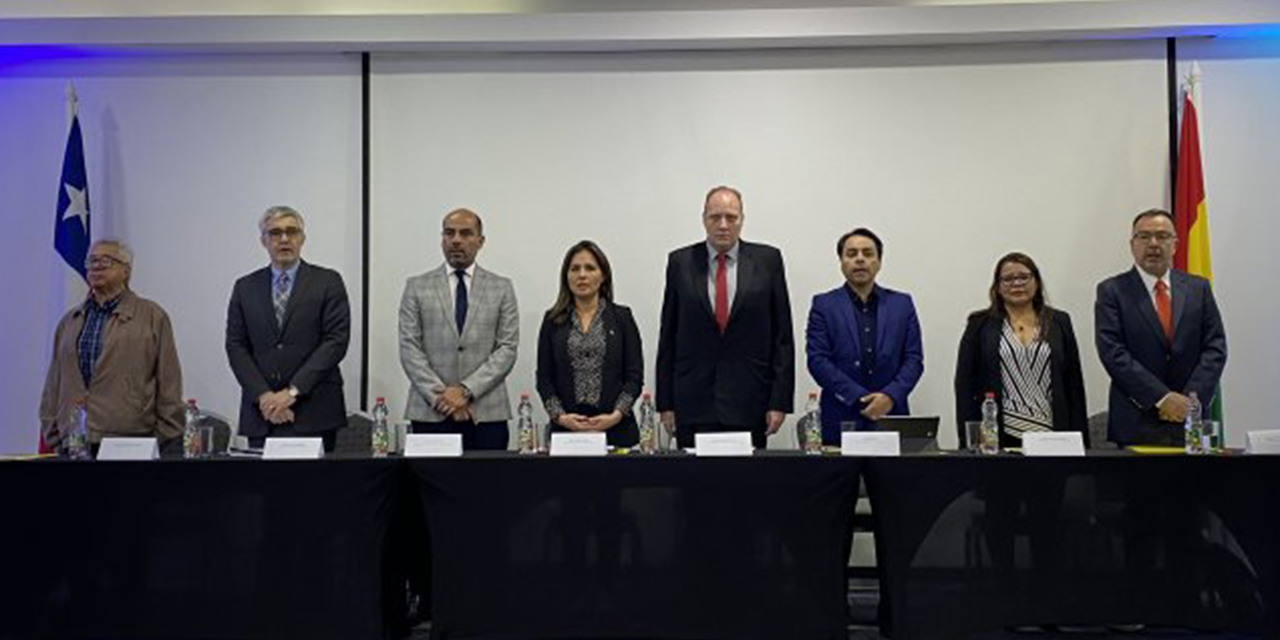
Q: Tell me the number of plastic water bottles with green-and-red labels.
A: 8